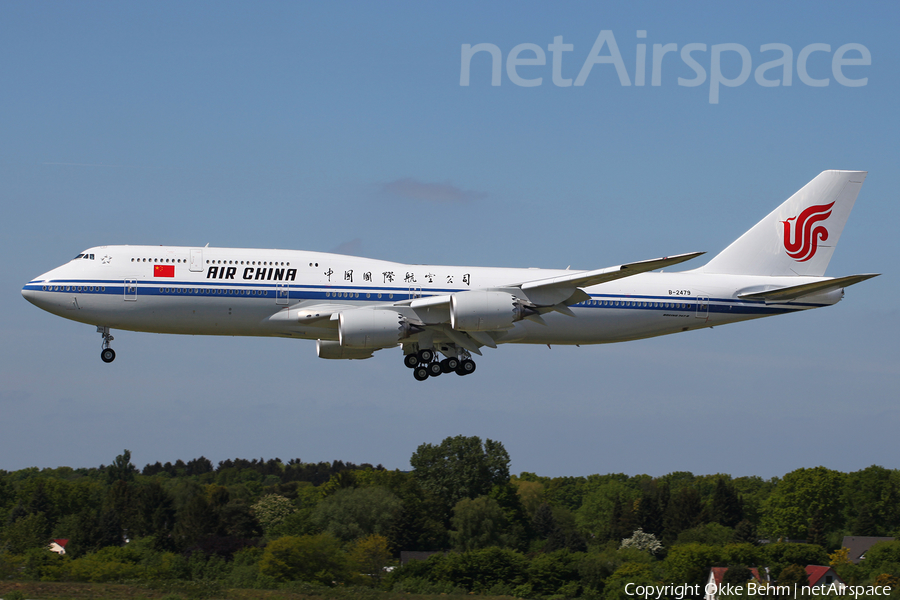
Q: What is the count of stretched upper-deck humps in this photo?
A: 1